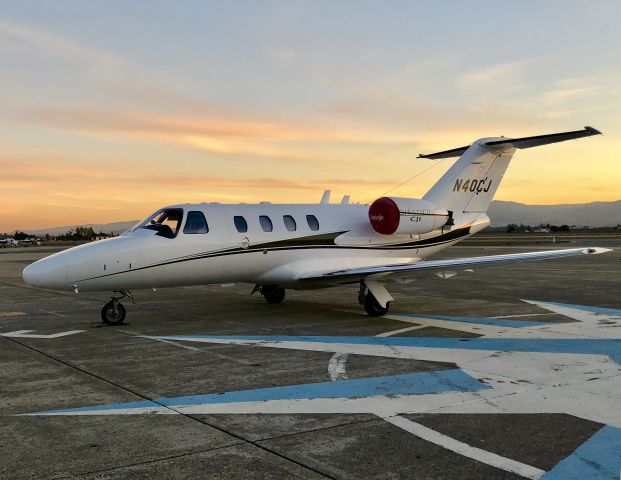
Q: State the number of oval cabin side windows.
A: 4